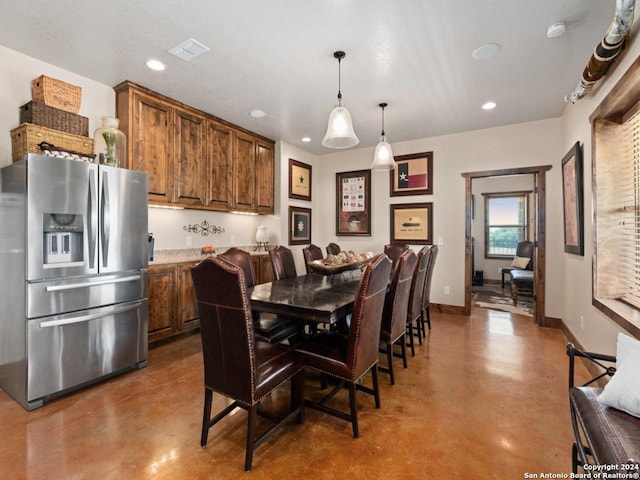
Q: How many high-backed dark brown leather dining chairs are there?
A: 10